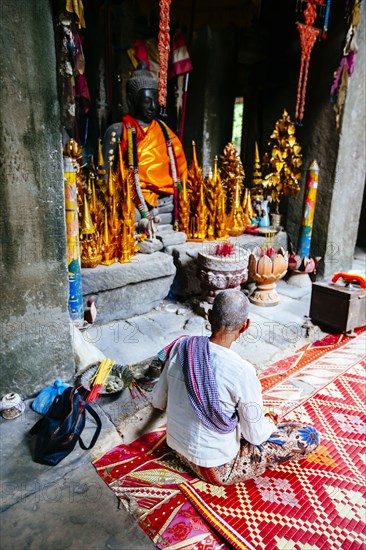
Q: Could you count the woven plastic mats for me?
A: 2